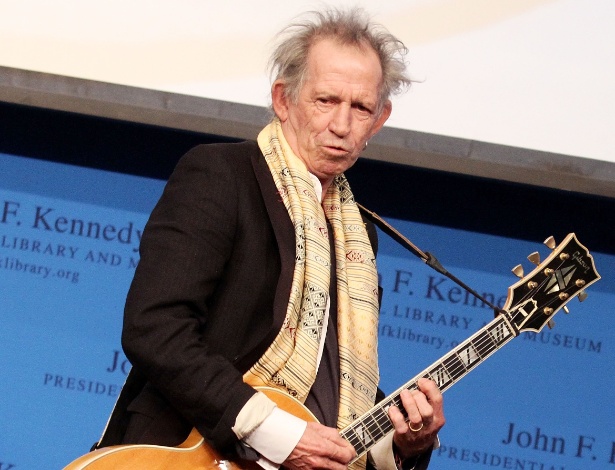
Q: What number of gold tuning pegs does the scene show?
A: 6